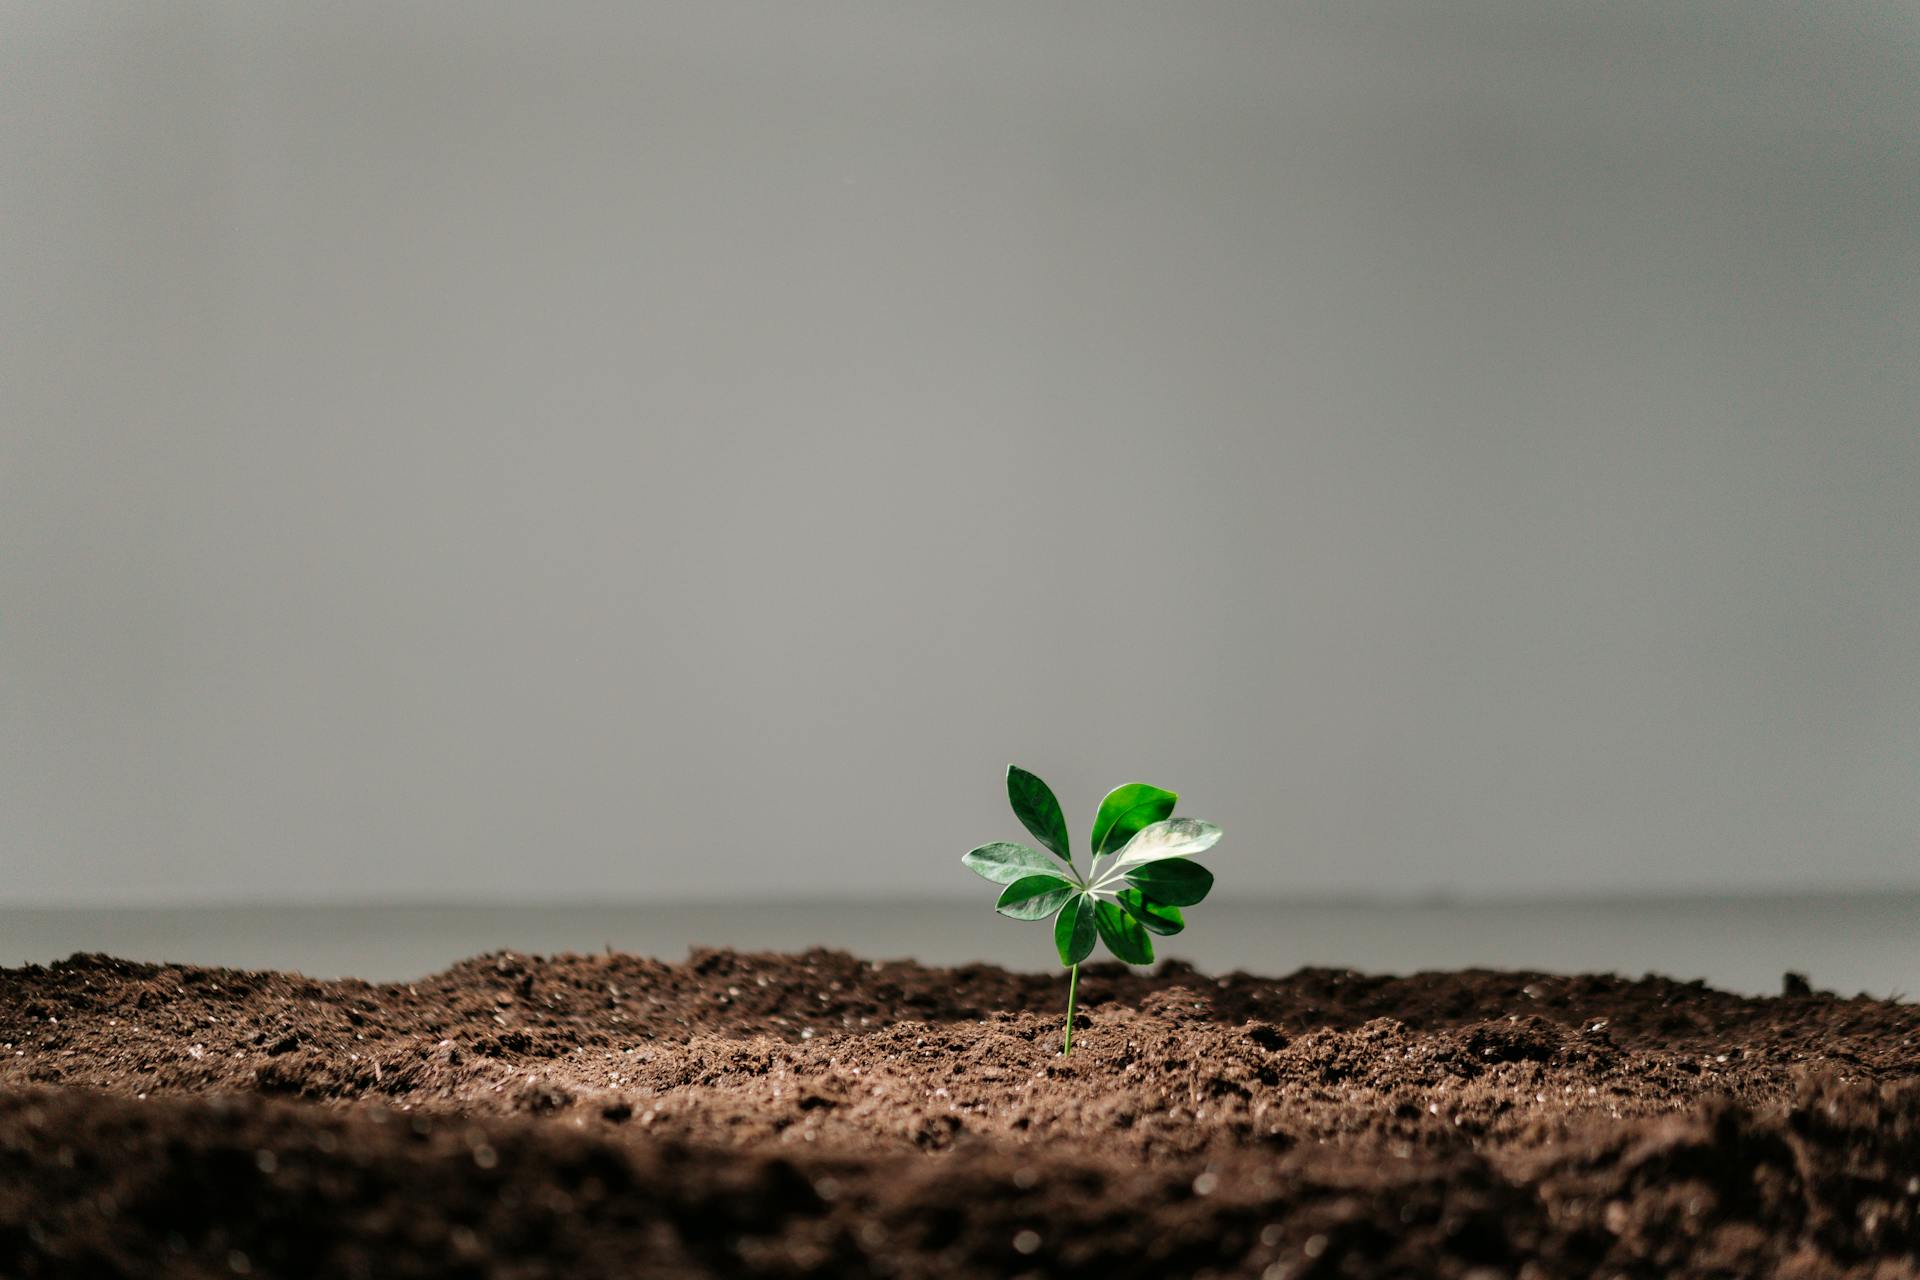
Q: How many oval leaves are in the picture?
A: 9